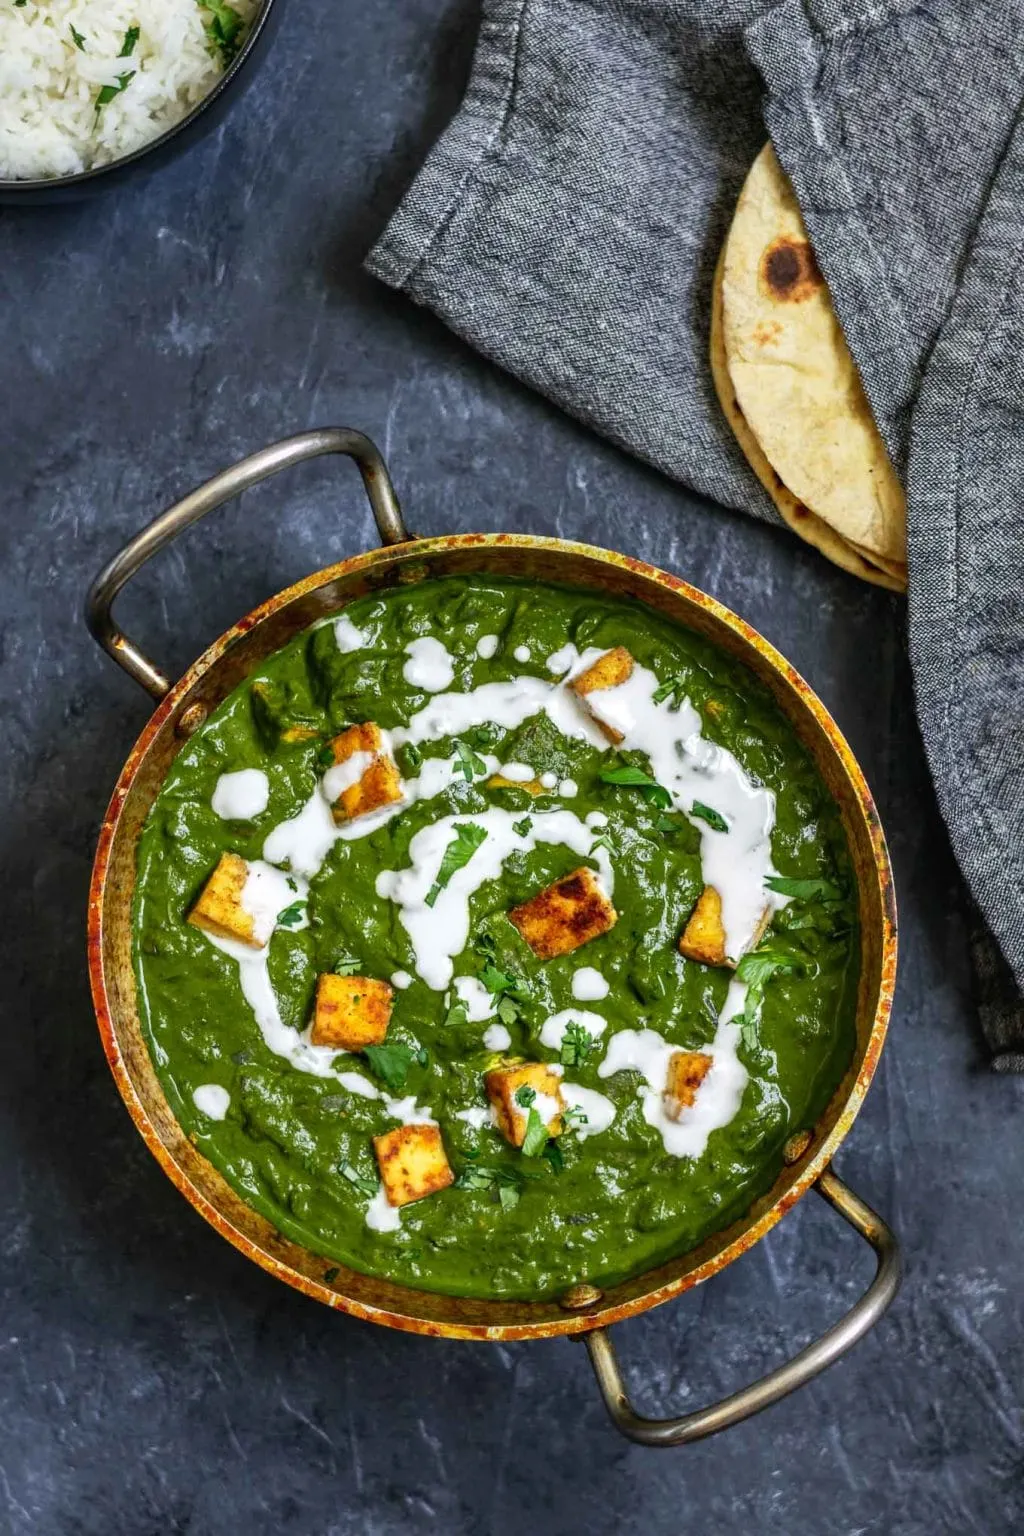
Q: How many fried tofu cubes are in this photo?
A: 9